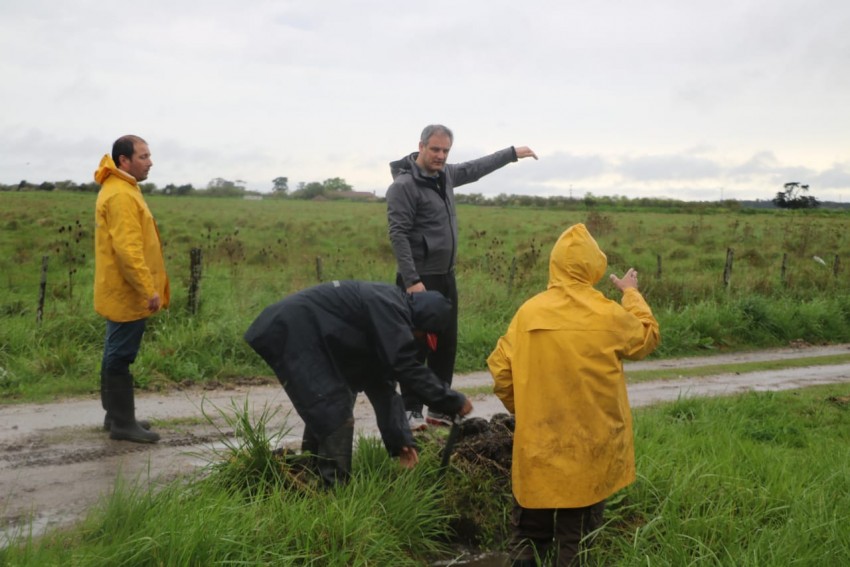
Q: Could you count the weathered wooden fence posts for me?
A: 8